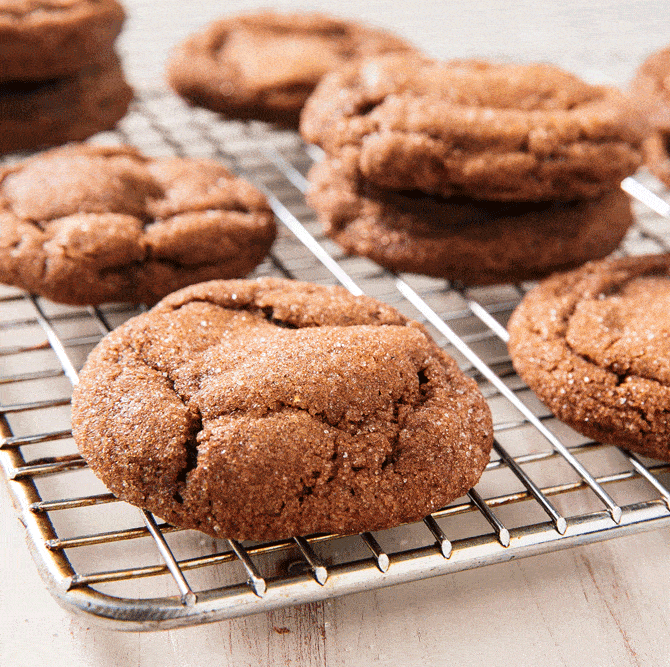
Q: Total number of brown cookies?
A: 9